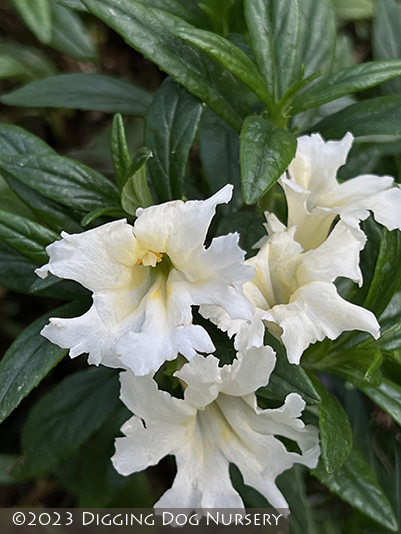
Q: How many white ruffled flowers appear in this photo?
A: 4